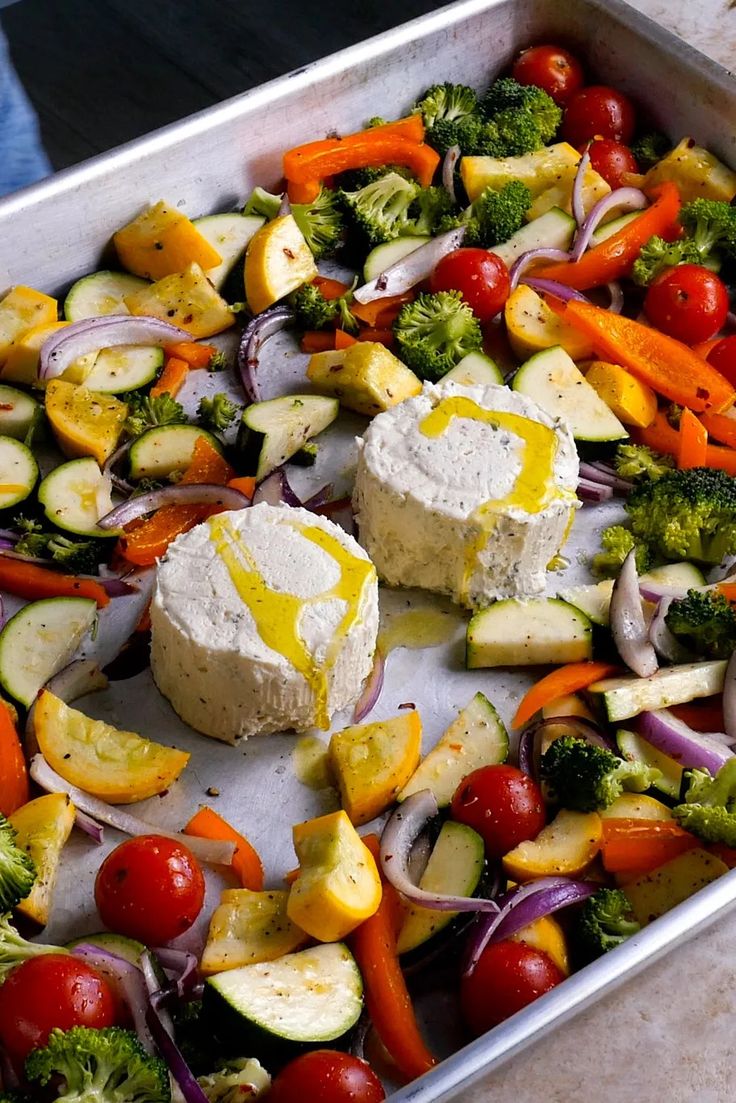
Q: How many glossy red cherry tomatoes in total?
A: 11